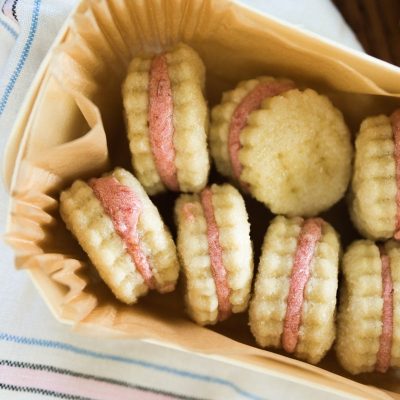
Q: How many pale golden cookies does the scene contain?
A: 7